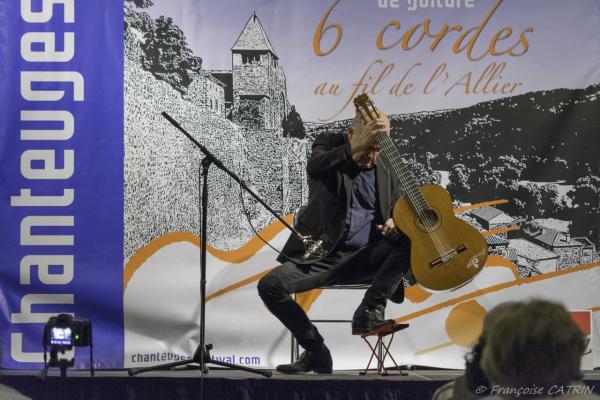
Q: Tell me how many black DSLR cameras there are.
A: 1